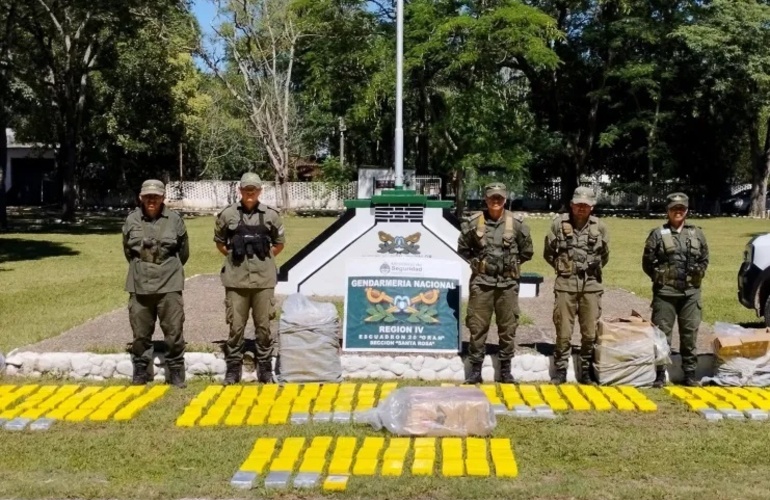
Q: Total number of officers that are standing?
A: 5